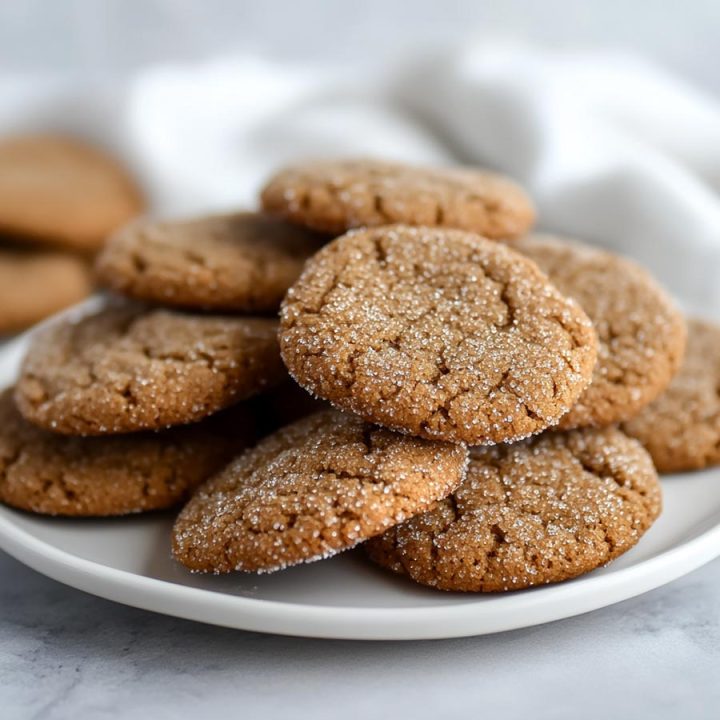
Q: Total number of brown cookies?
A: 11